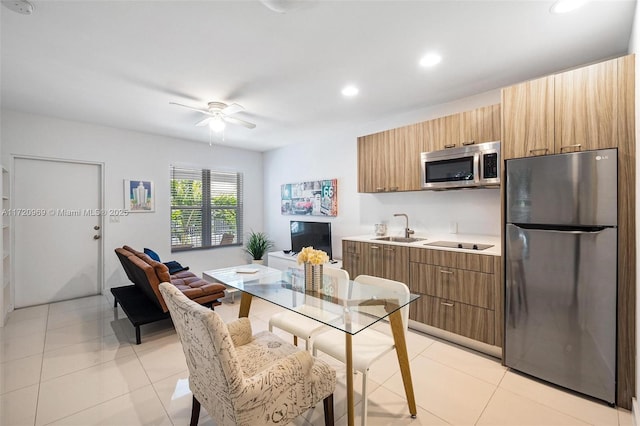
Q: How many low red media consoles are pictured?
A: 0